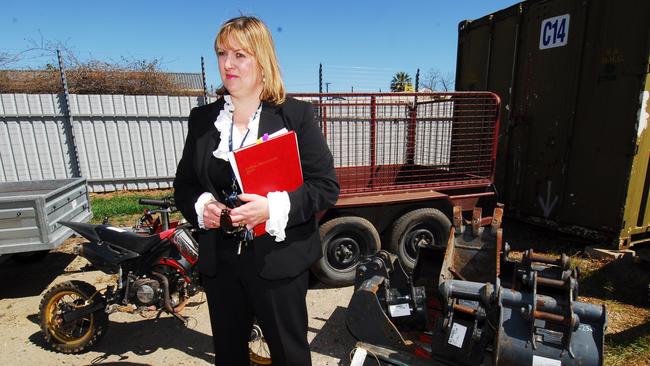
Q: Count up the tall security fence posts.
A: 4